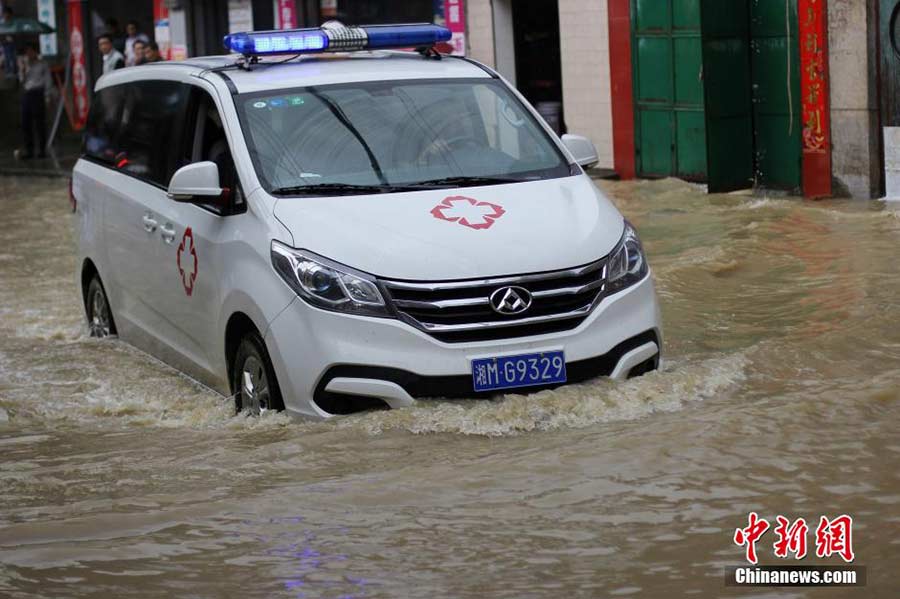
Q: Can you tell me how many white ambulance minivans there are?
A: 1